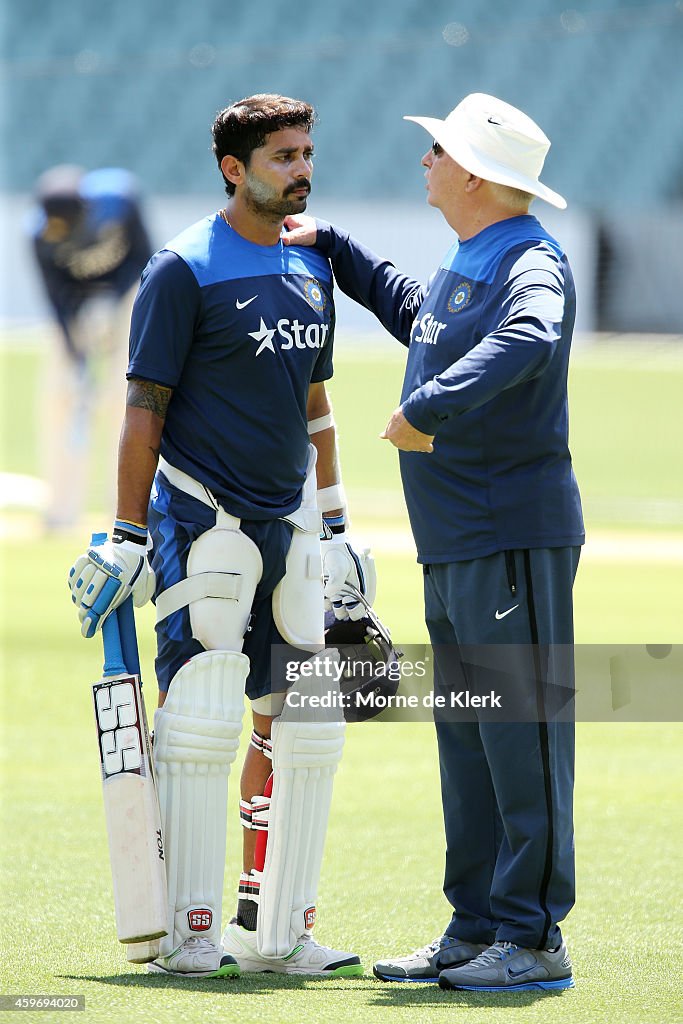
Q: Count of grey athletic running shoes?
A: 2